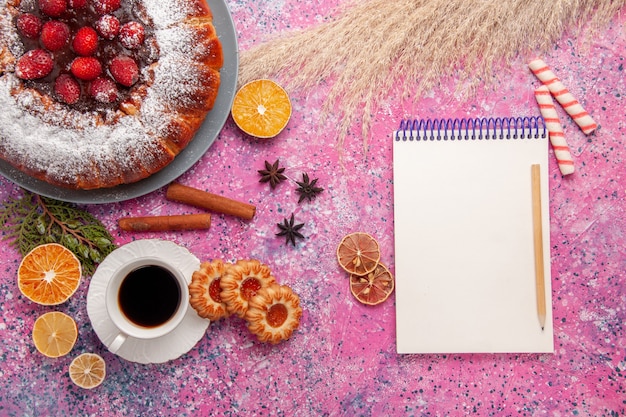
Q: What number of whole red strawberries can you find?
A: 13